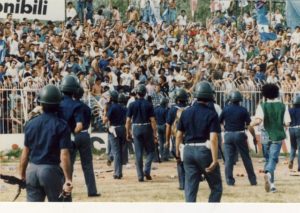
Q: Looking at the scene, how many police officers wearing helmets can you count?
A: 11